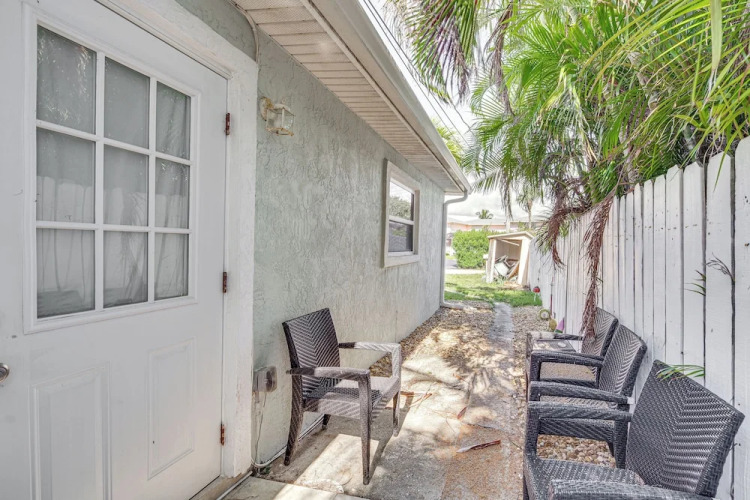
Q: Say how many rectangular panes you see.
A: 11